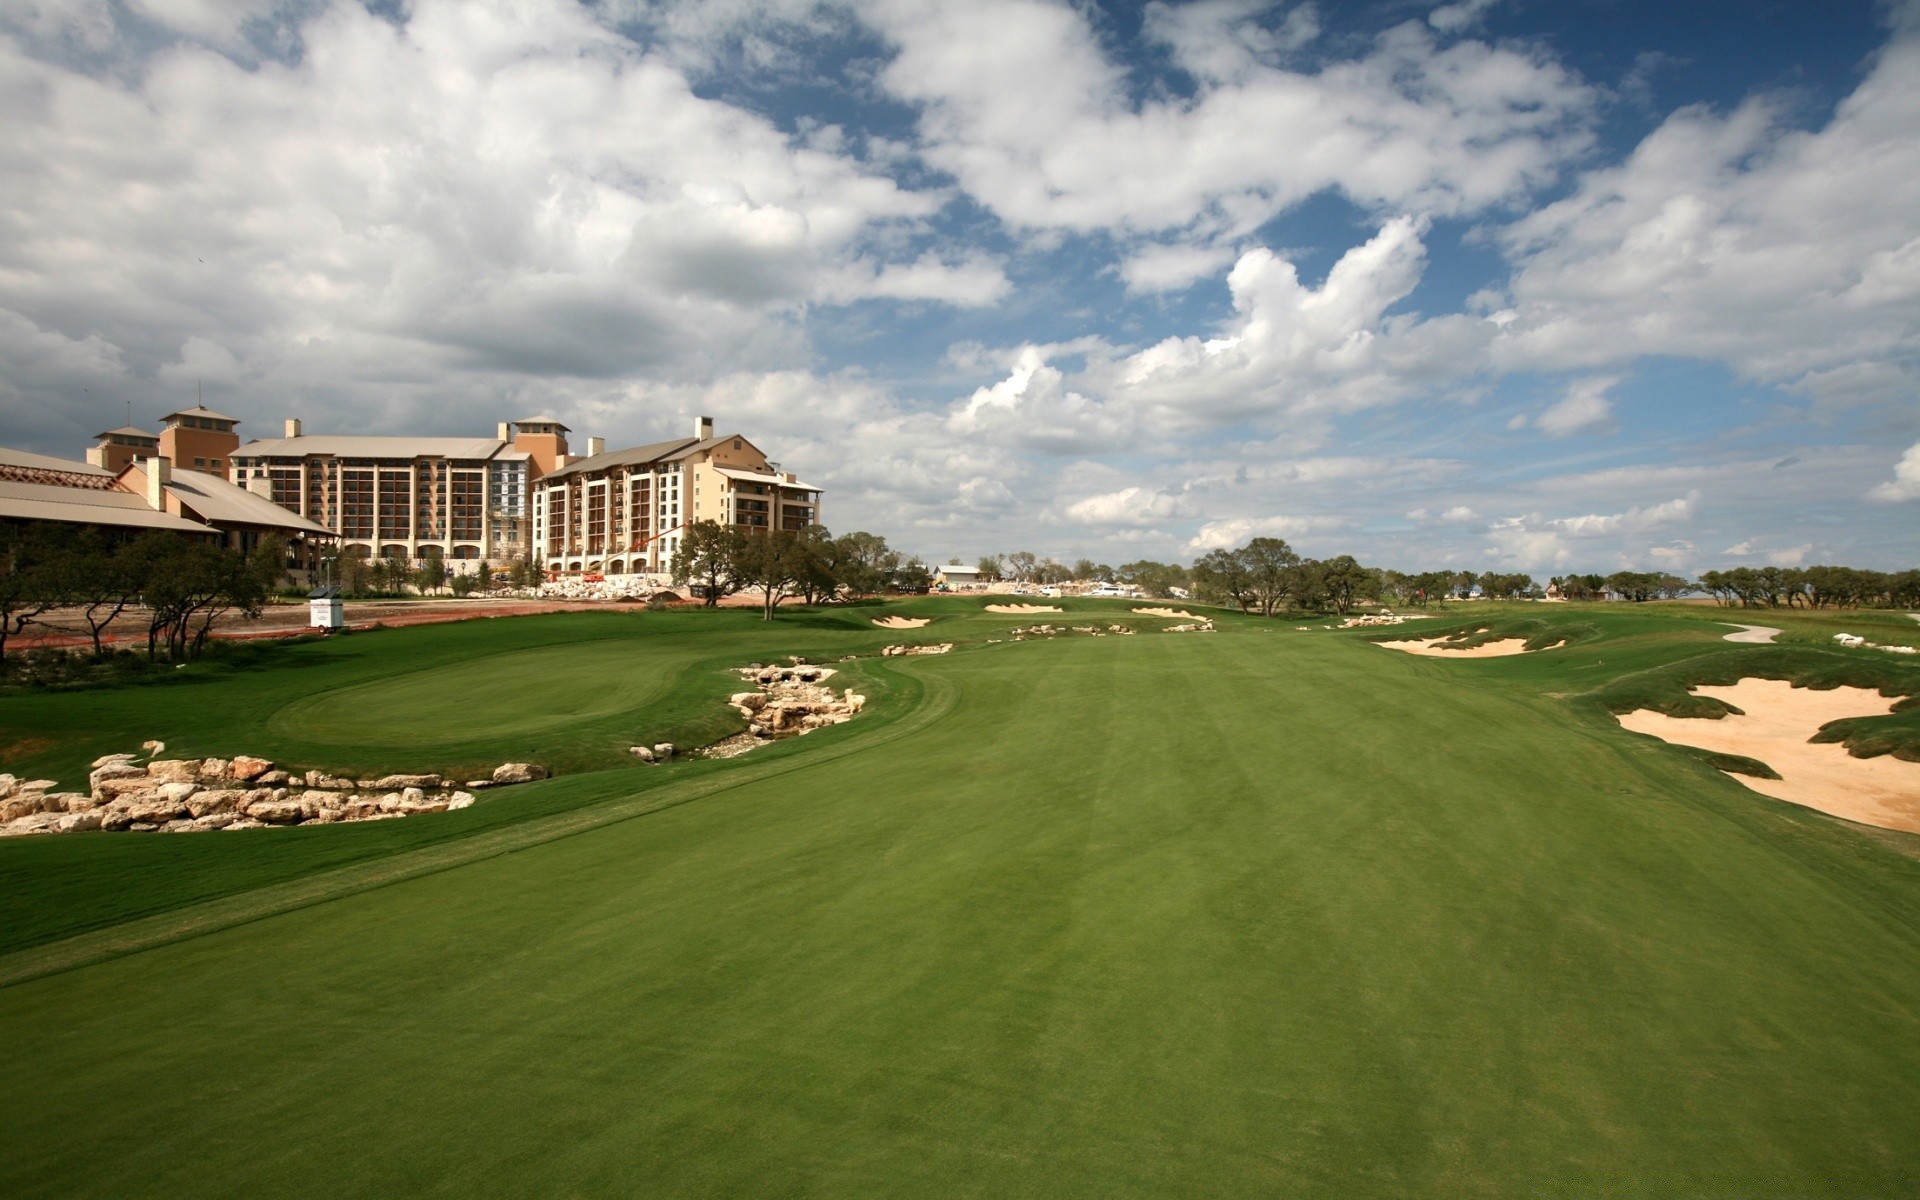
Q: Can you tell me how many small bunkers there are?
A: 3